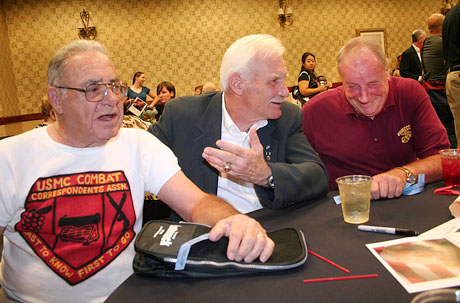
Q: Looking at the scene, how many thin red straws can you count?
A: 2